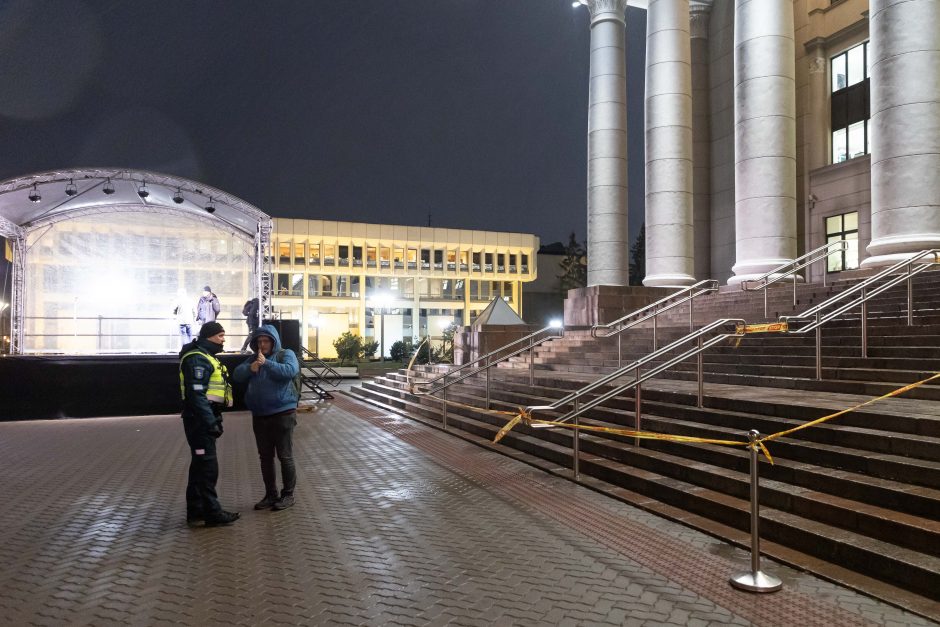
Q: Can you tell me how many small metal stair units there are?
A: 1